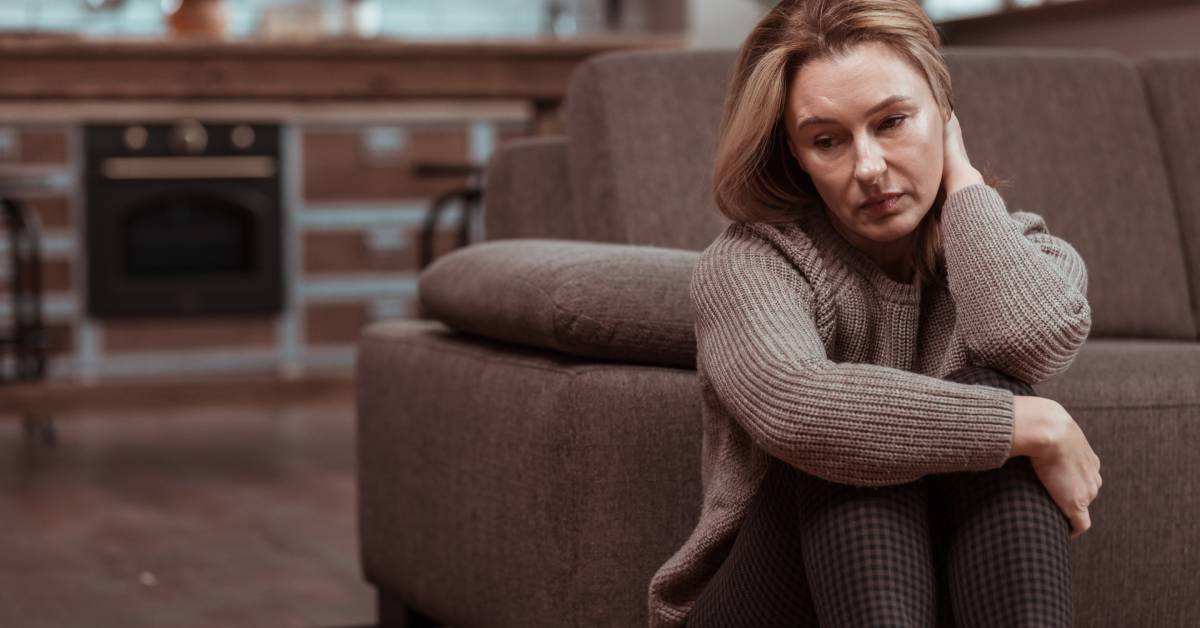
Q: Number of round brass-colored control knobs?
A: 3